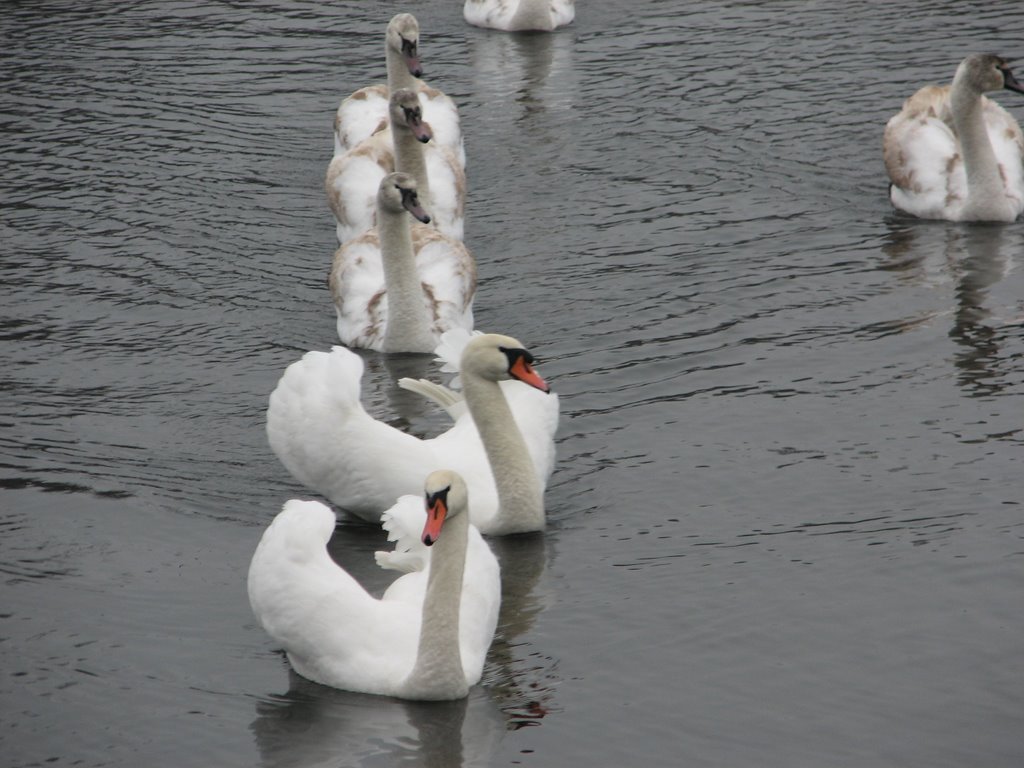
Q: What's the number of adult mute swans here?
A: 2